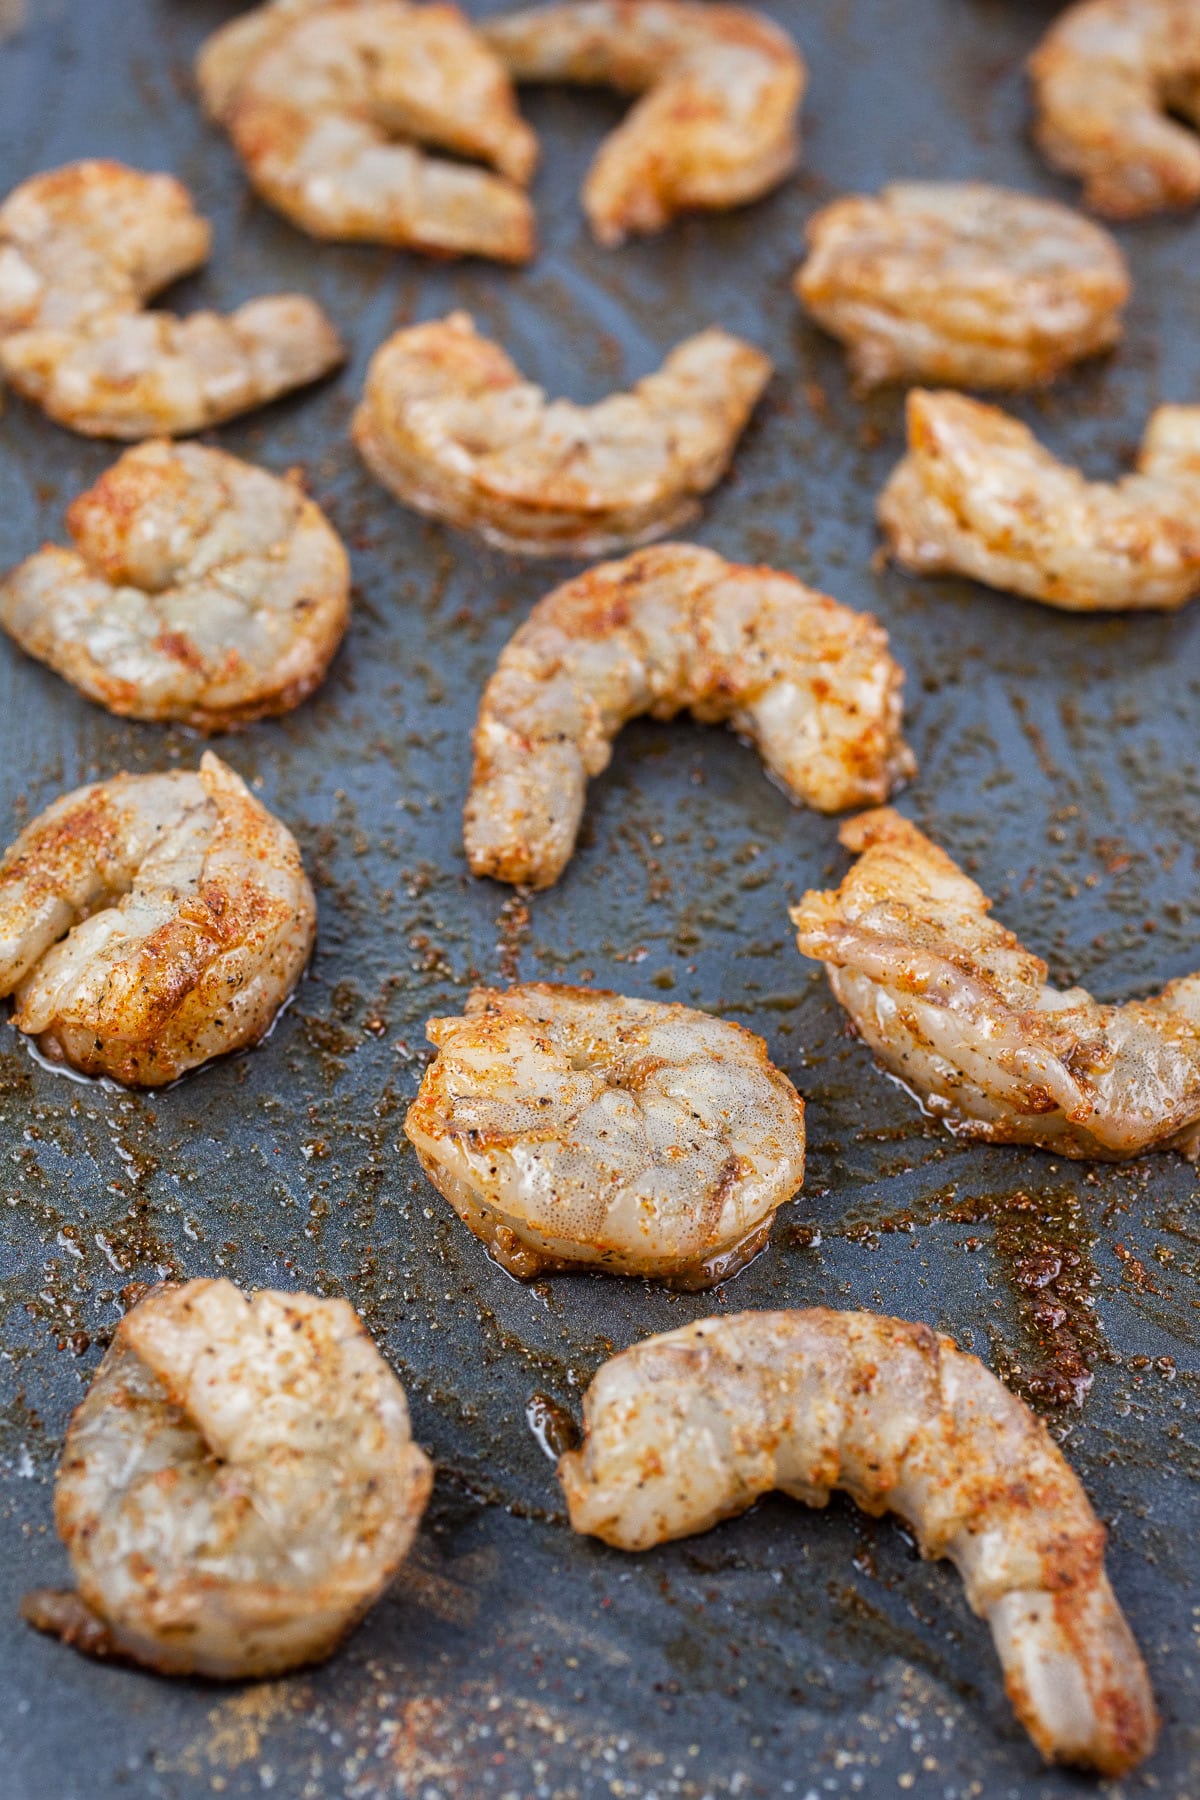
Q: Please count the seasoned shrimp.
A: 14